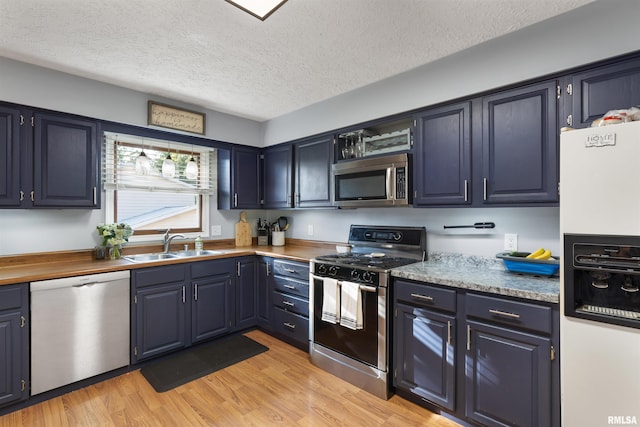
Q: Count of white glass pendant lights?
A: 3